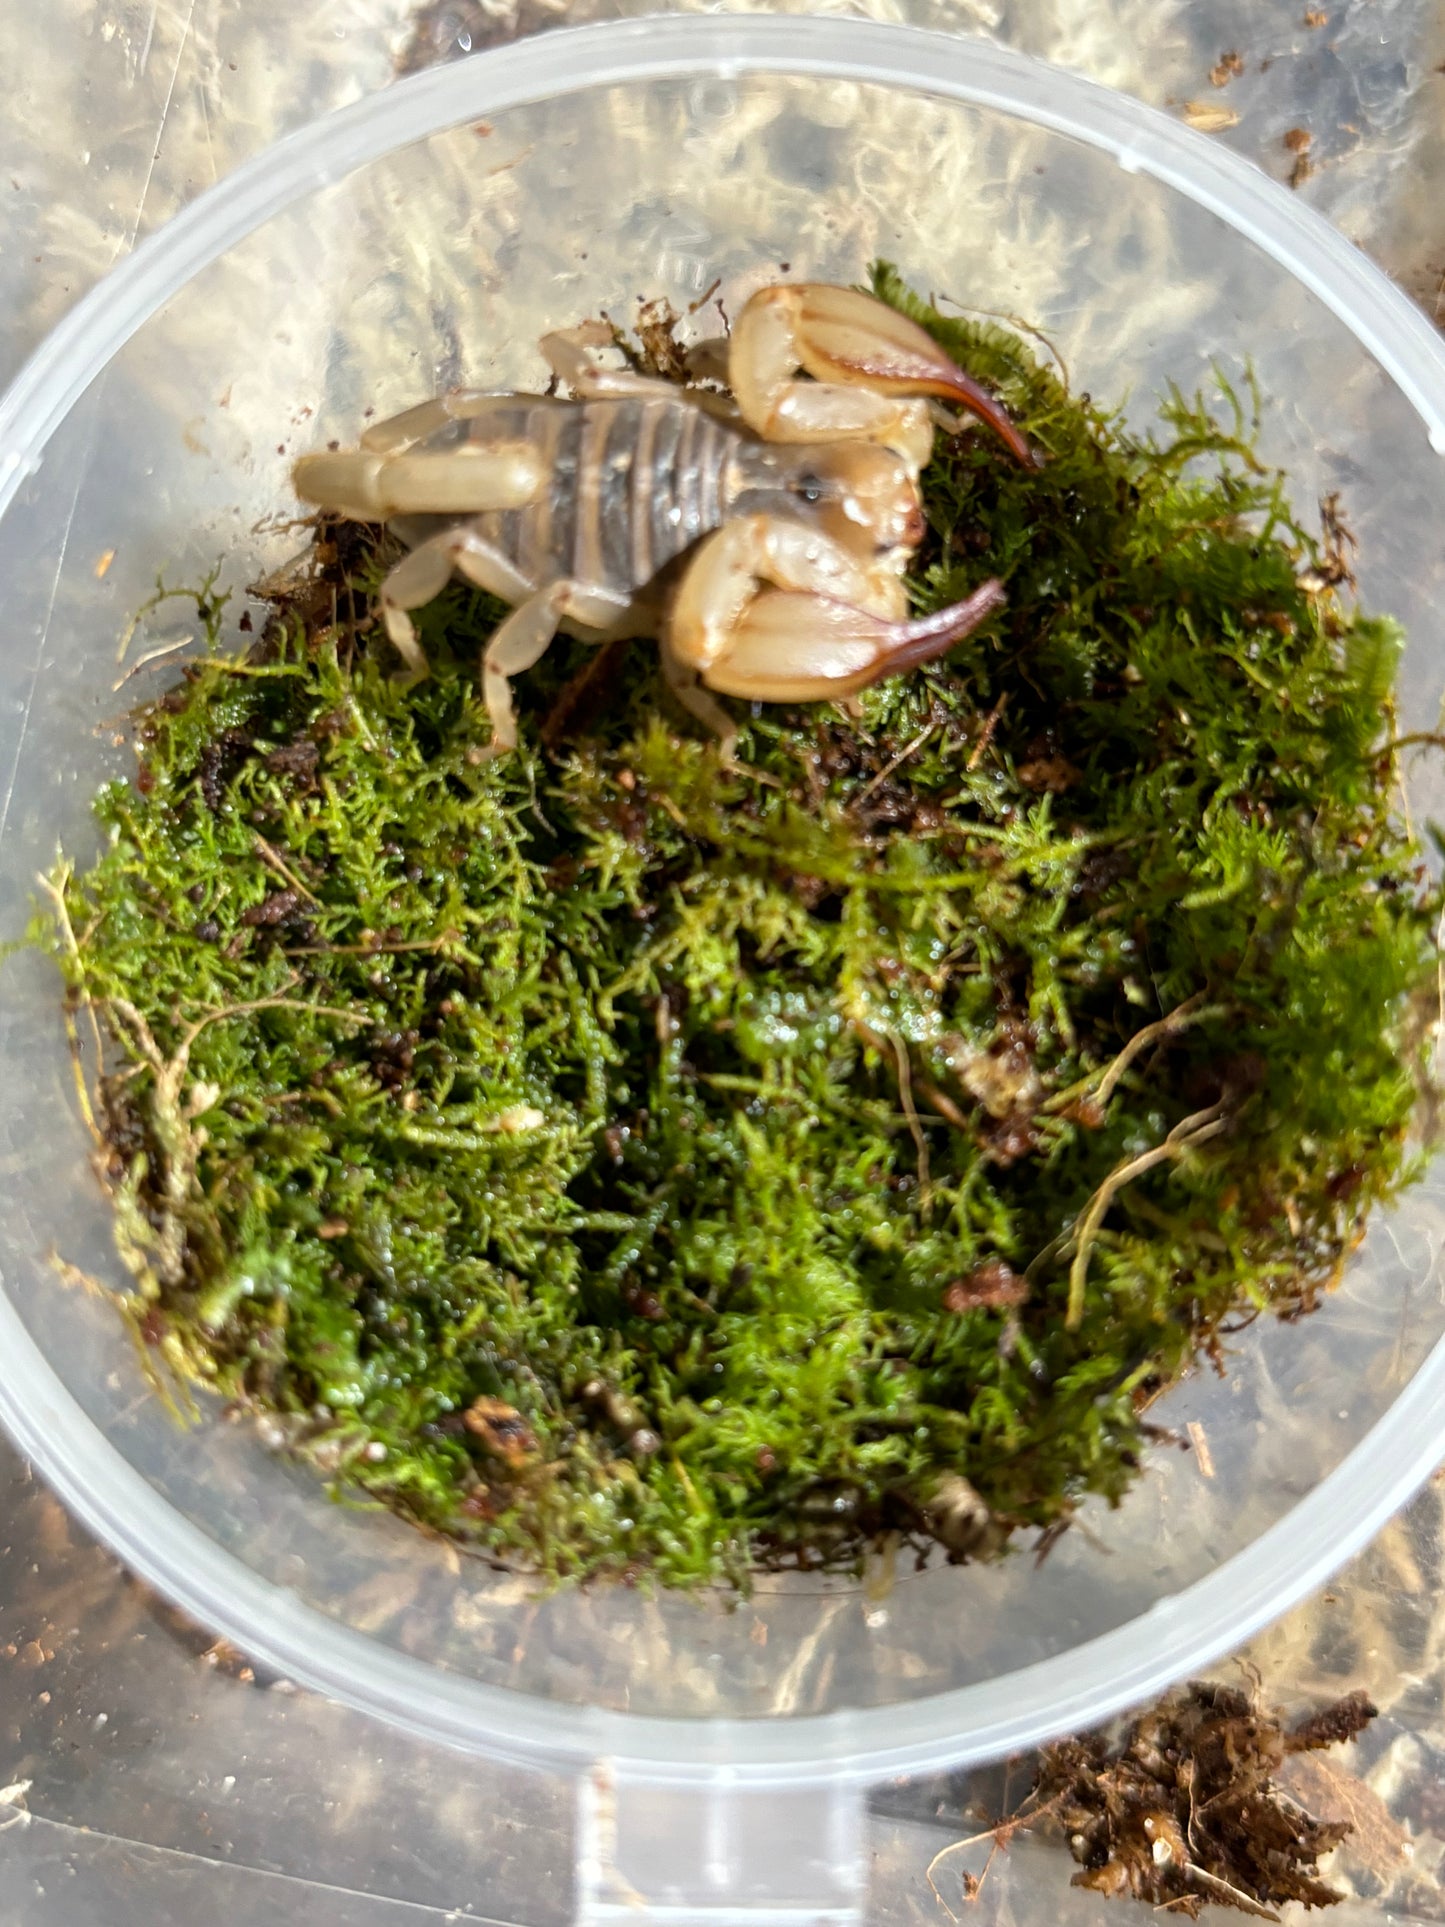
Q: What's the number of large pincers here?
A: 2